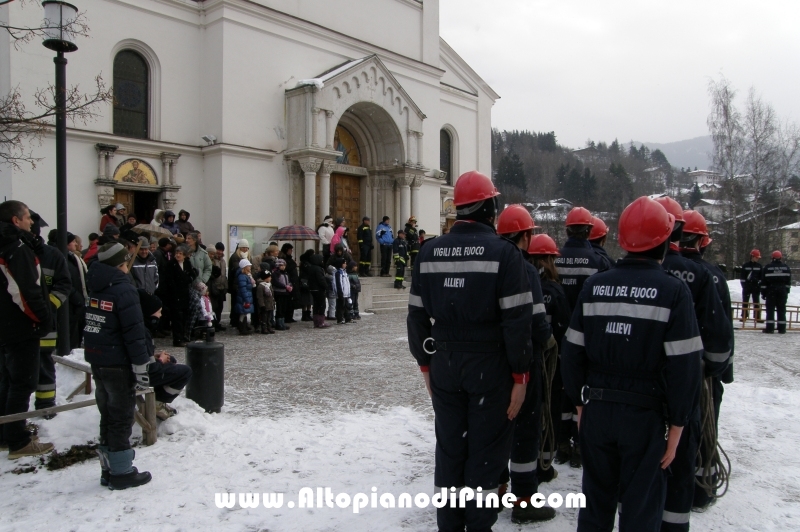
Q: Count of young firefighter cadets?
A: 11